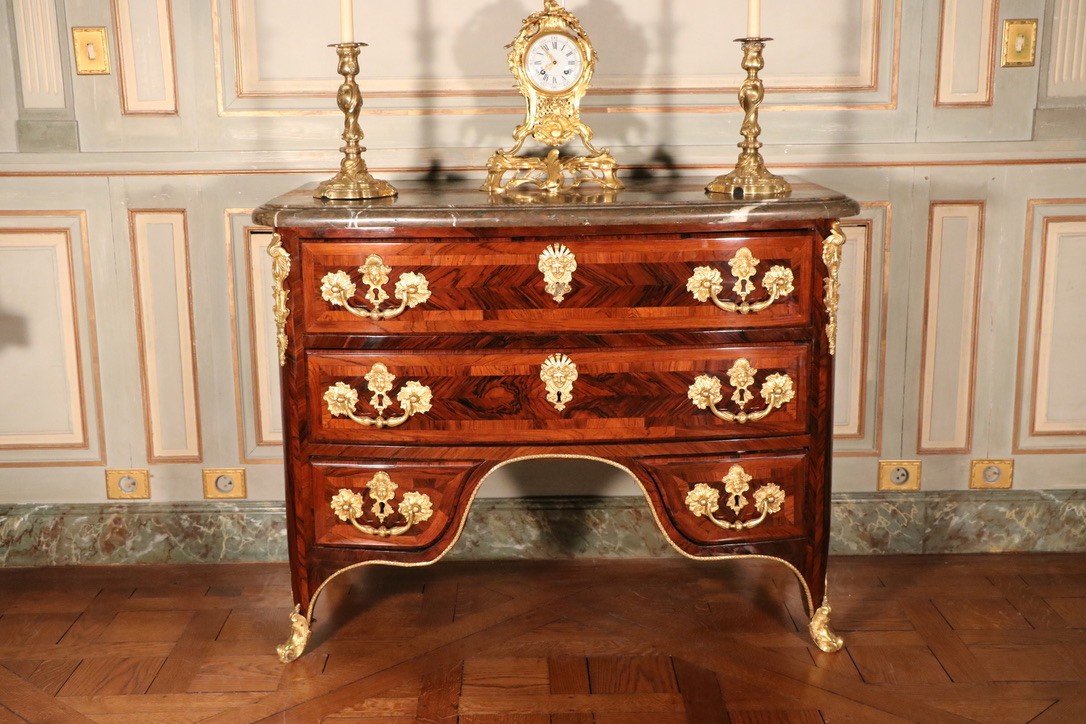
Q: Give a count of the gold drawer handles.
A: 6